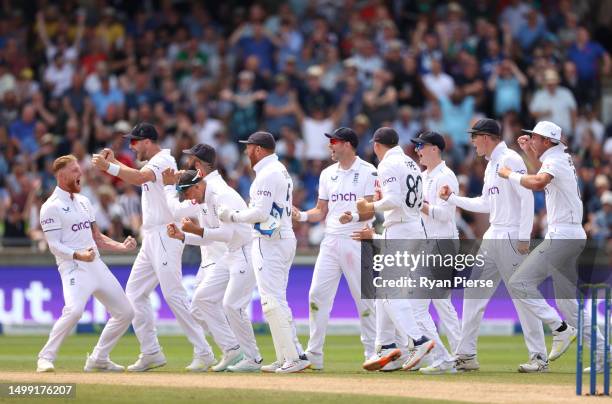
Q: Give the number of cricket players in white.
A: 10